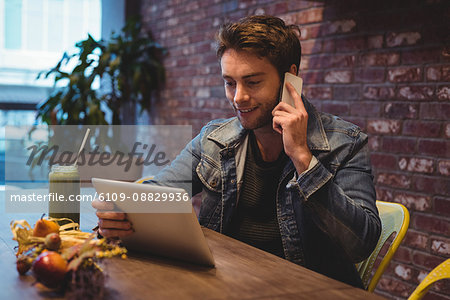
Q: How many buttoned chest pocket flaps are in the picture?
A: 1